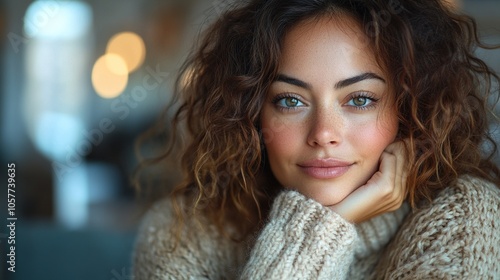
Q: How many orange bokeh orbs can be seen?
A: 2